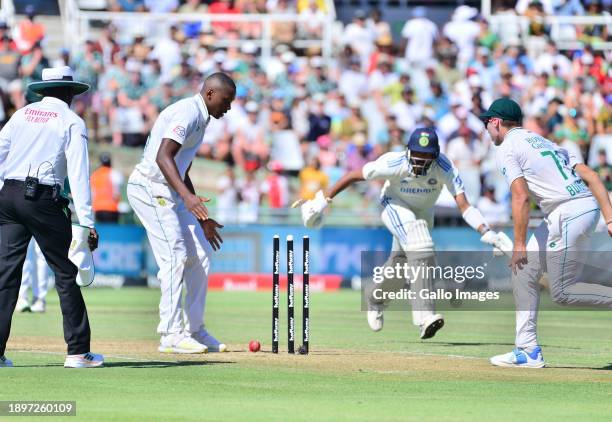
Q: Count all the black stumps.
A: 3